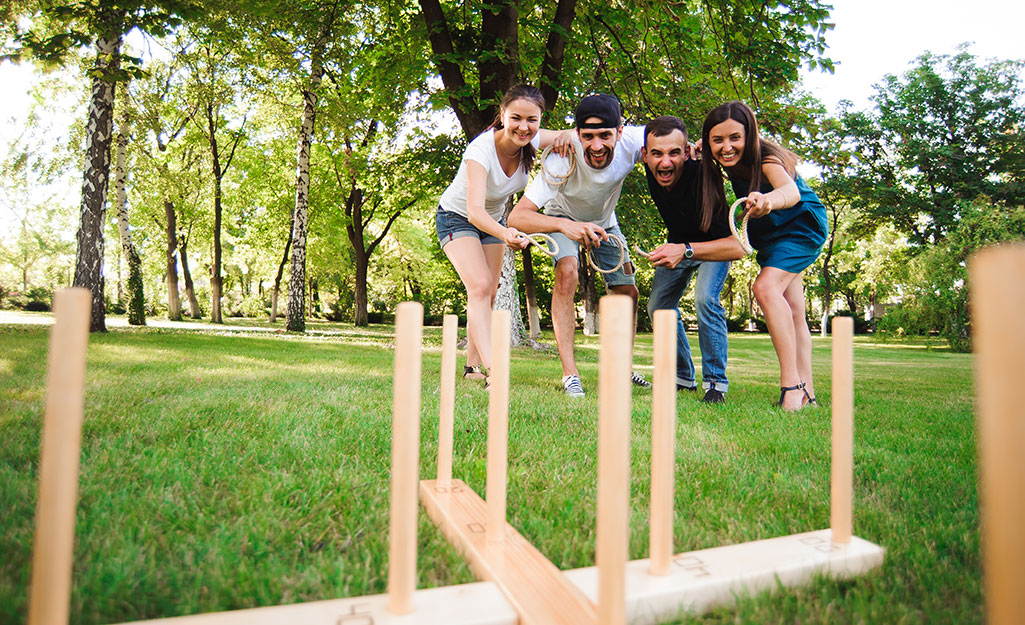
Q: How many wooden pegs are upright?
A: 8